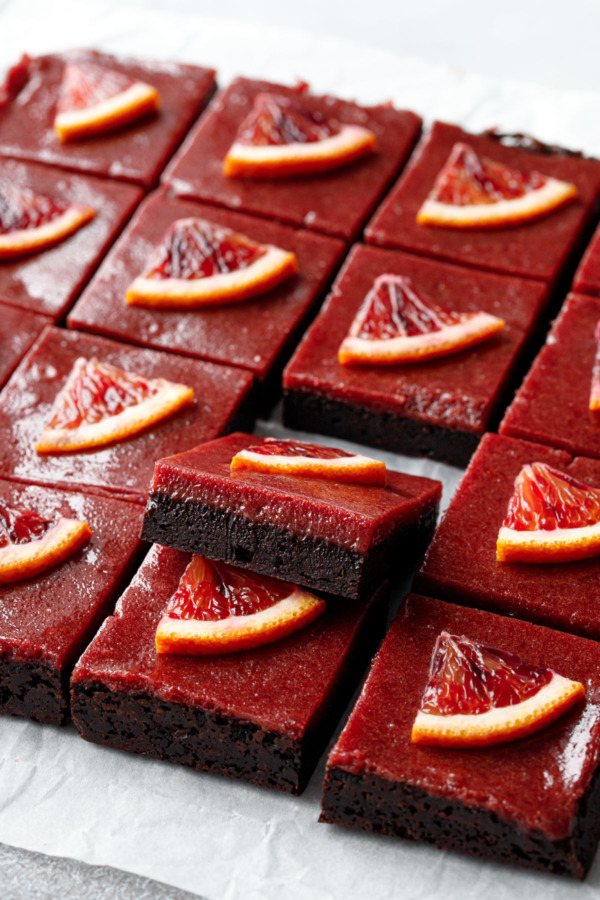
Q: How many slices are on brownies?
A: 13